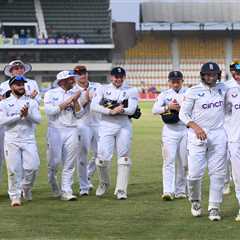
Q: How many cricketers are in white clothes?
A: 8